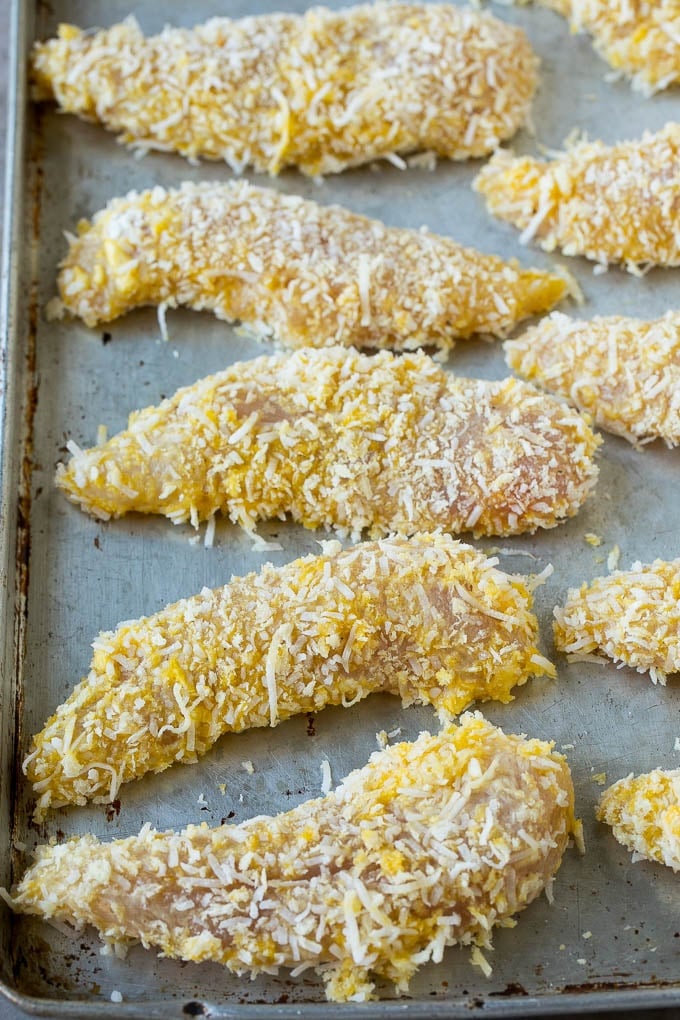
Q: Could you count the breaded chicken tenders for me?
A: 10